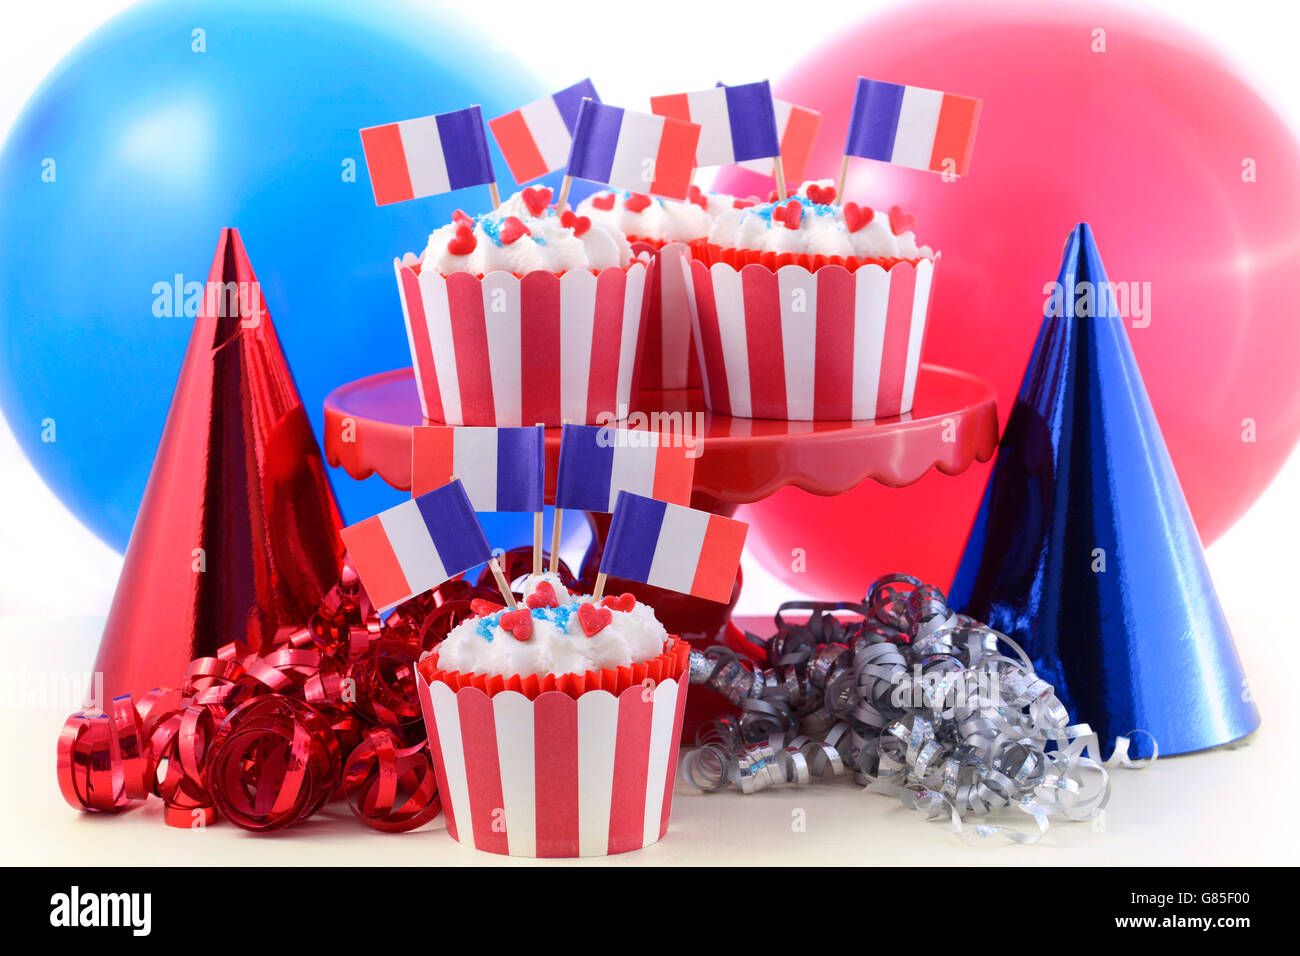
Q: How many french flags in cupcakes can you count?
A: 10